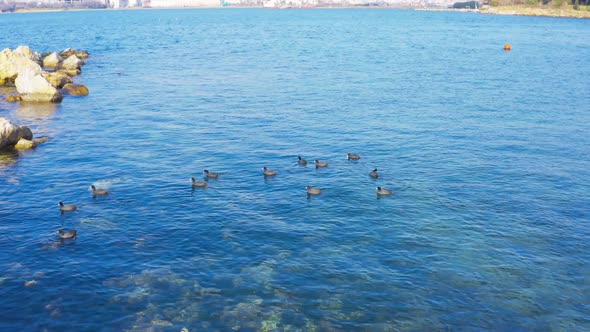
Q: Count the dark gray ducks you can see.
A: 12